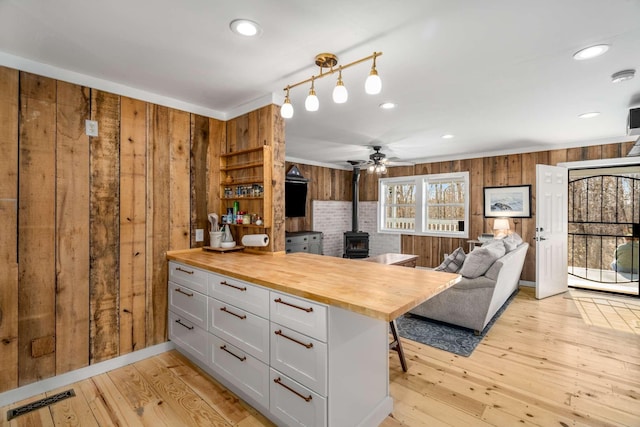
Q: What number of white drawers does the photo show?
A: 9